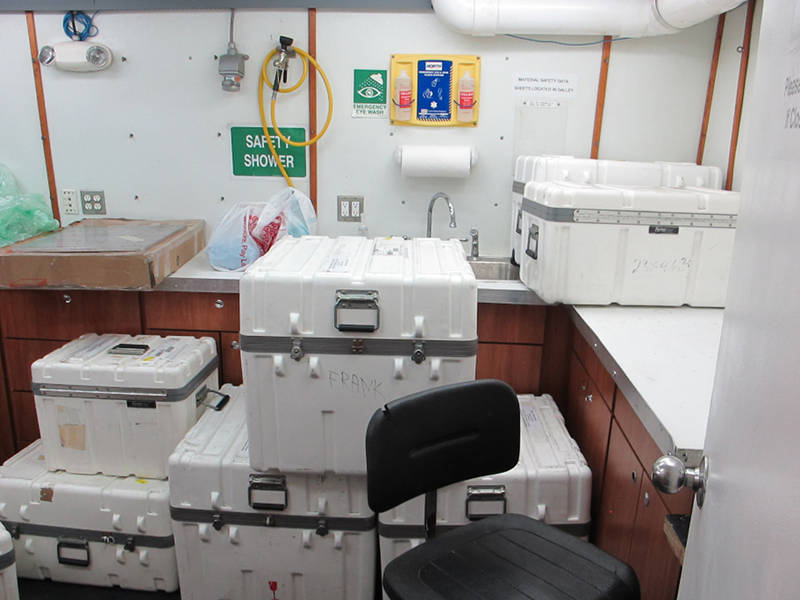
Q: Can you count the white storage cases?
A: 8